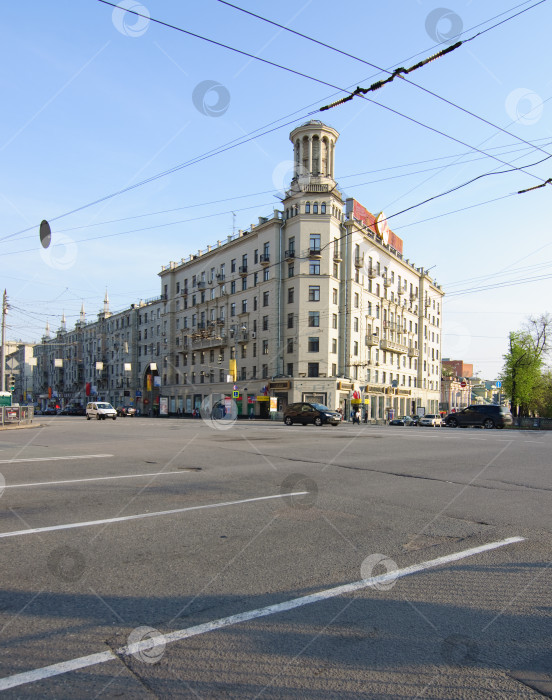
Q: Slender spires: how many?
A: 4